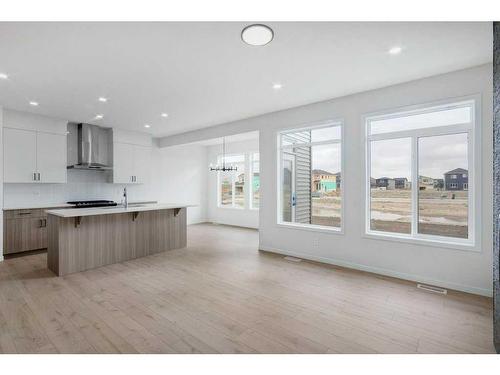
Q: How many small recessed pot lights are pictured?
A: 8